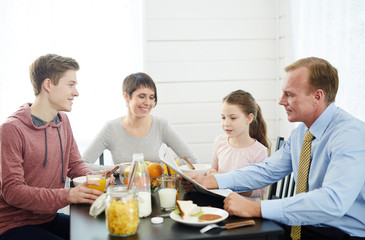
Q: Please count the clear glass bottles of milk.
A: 1